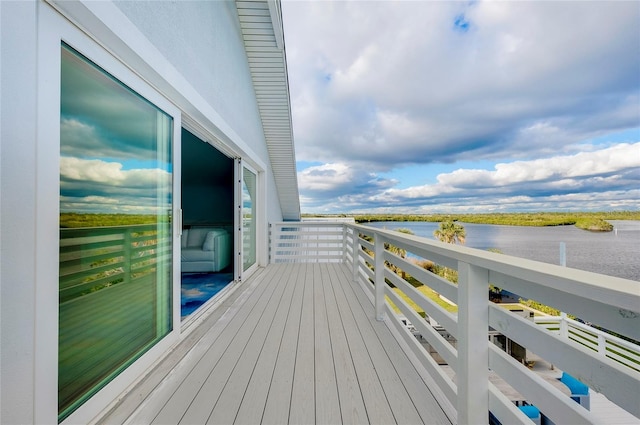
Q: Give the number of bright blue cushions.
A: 2